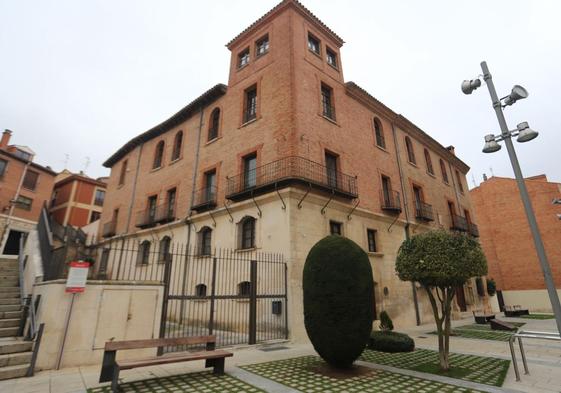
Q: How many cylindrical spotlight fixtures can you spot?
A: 4